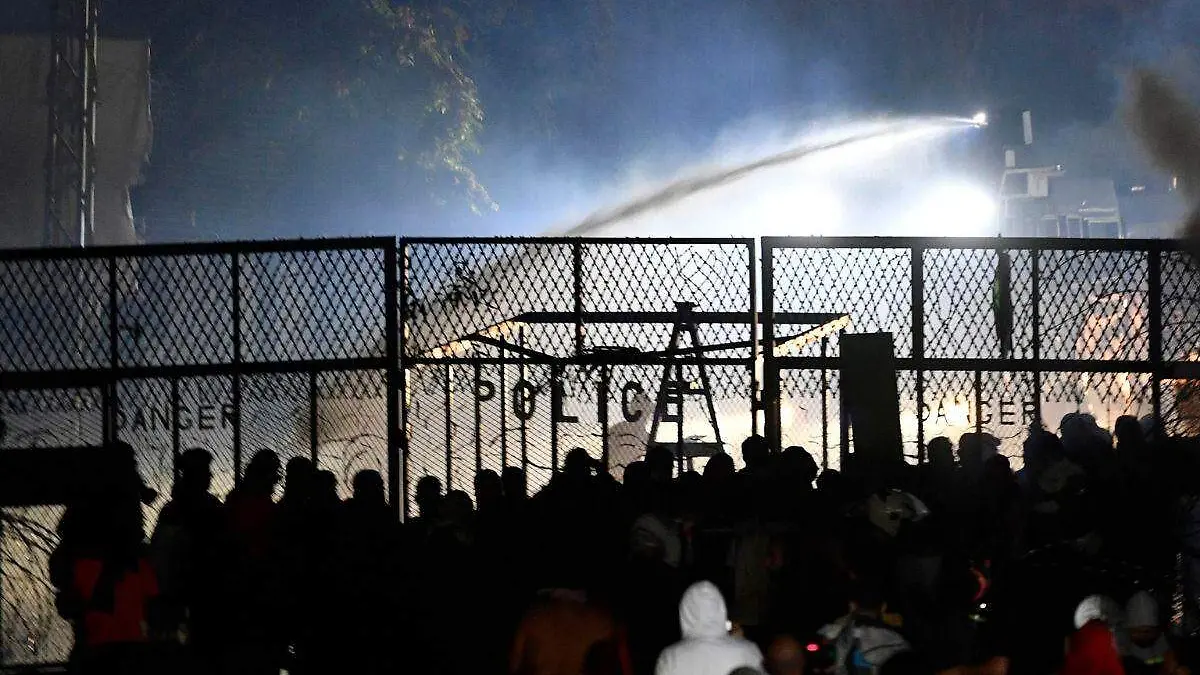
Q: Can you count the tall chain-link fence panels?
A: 3